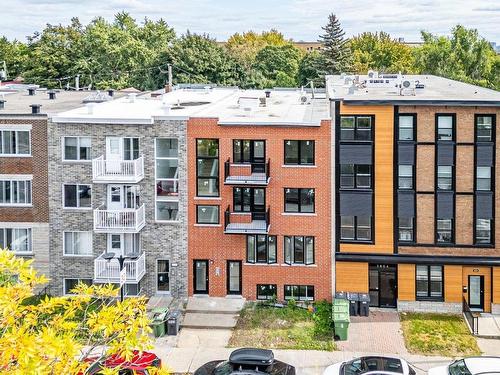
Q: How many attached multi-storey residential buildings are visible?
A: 4